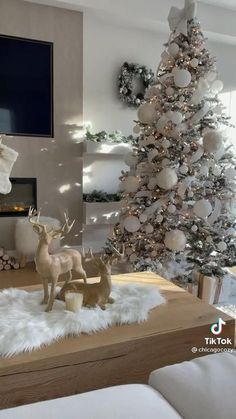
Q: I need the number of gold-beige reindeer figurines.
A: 2